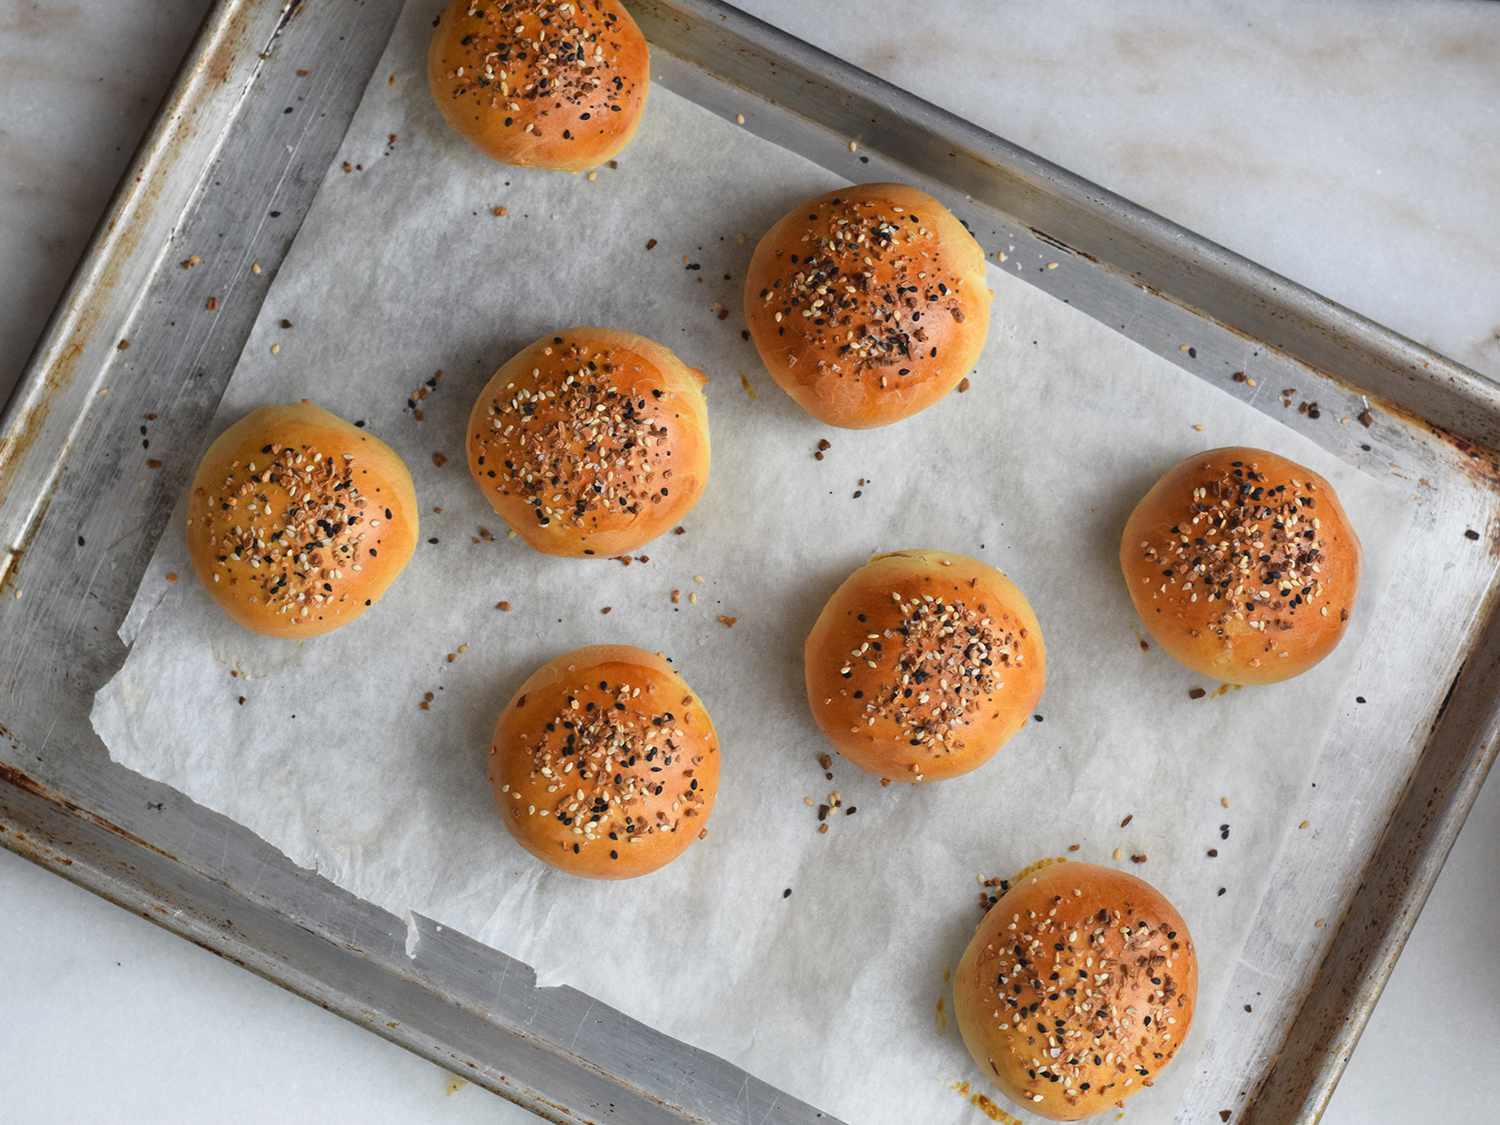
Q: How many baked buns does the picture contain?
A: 8